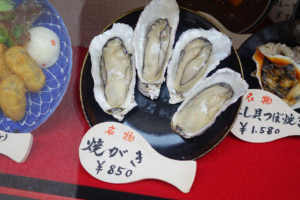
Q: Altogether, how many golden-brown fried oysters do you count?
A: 3